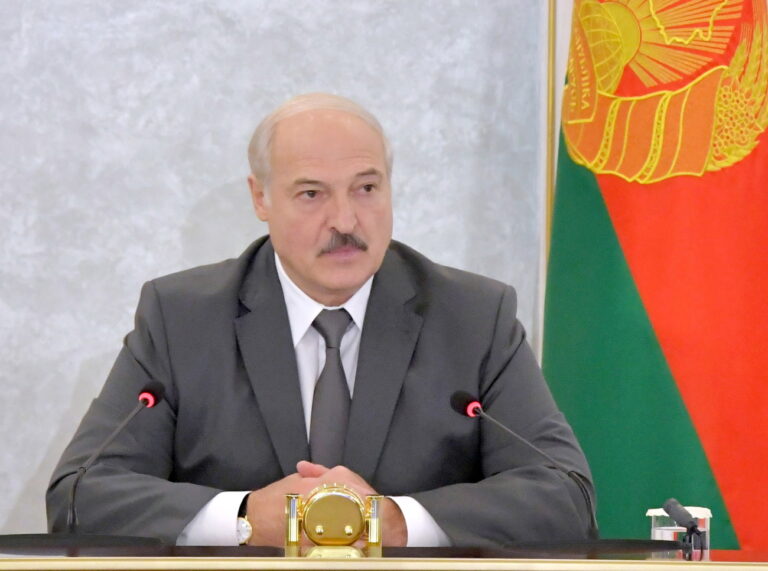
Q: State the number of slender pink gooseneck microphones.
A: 0